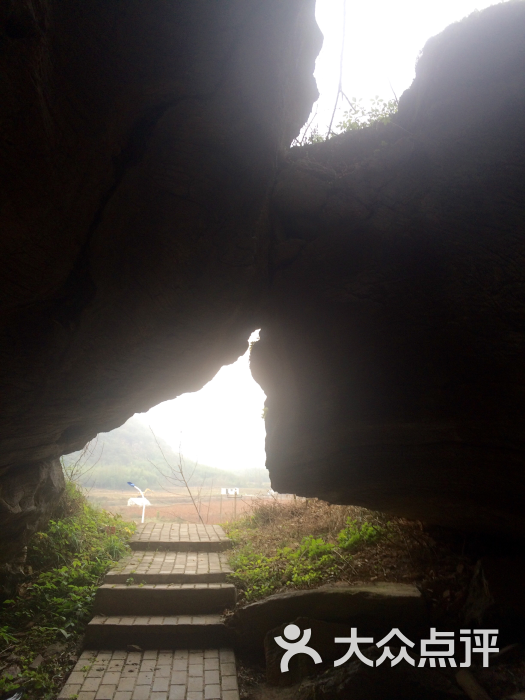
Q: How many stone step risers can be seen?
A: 4